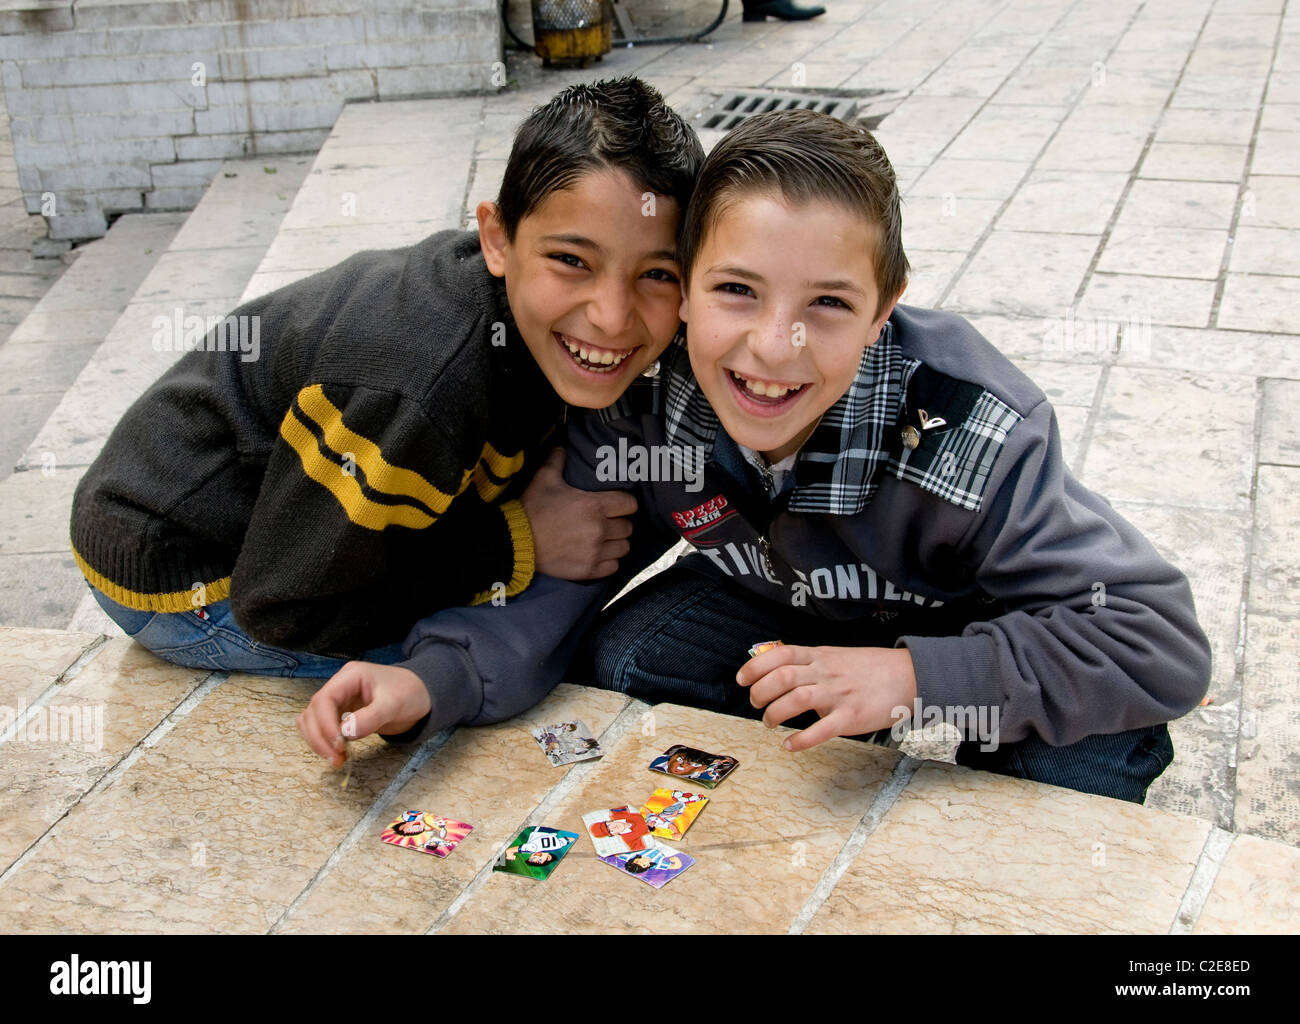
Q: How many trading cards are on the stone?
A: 7